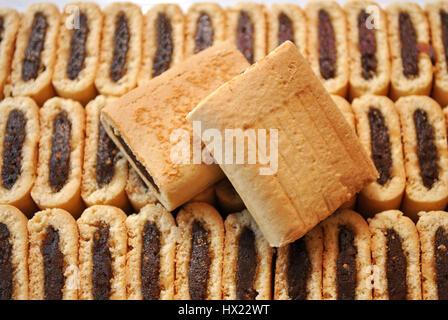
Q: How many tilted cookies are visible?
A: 2